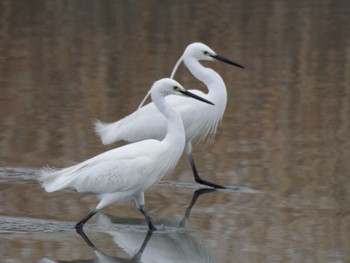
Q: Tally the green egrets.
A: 0